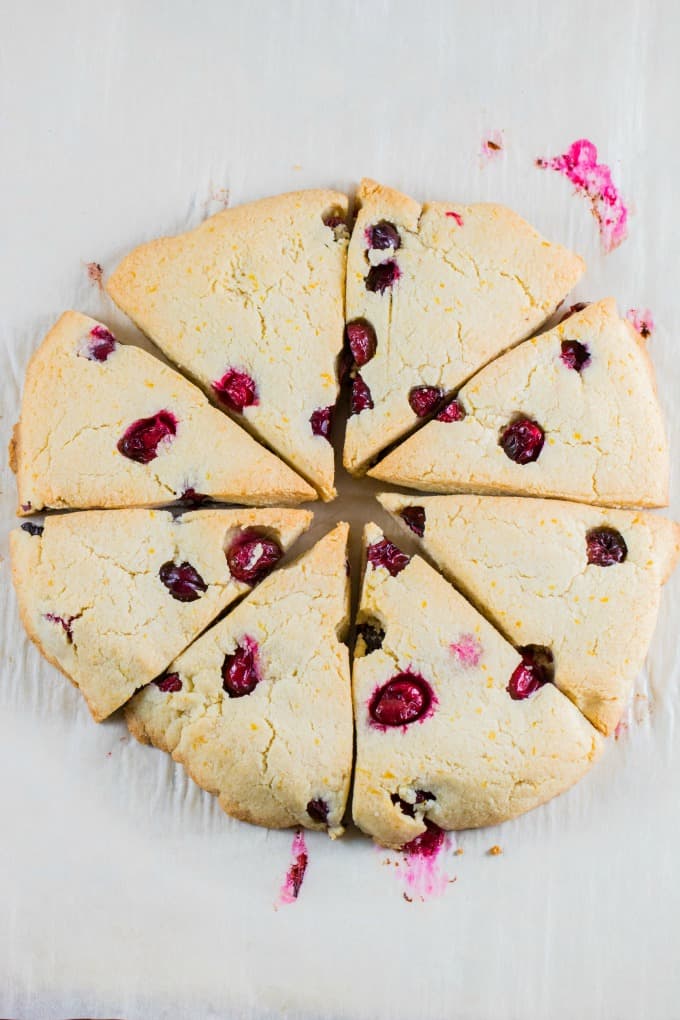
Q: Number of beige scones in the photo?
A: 8